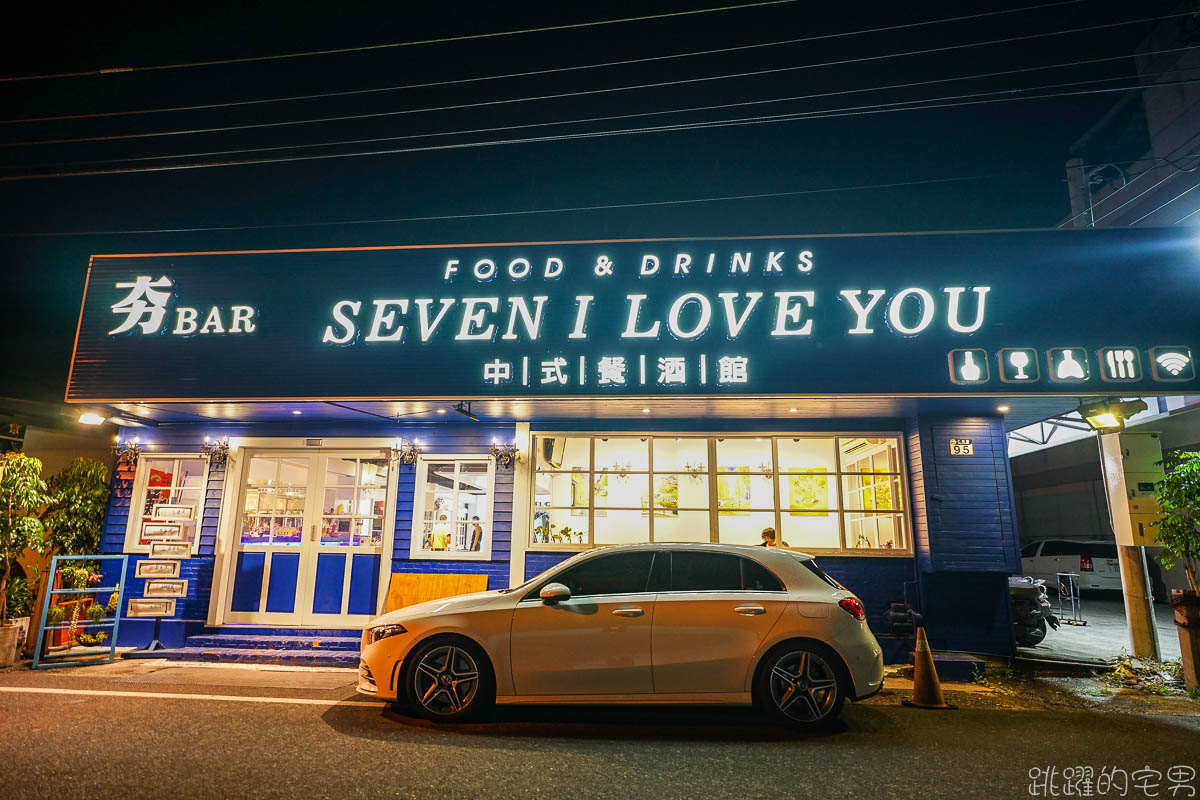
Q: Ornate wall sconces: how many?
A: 4